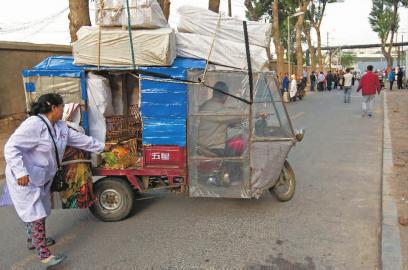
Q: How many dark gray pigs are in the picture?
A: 0